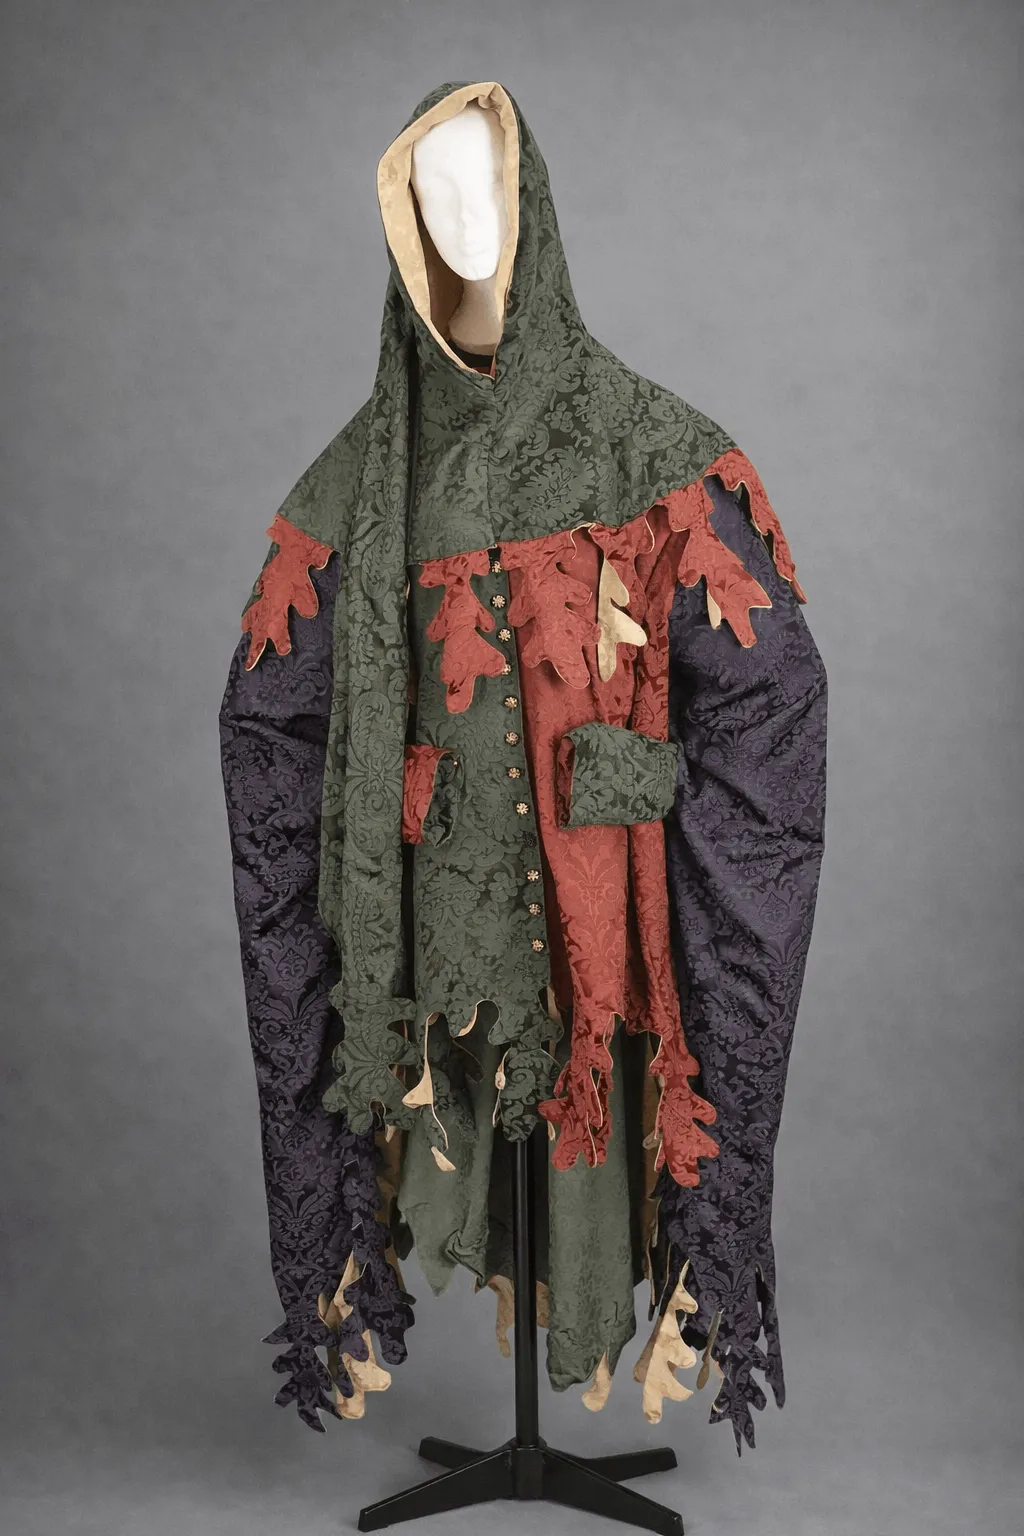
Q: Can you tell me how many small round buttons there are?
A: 11